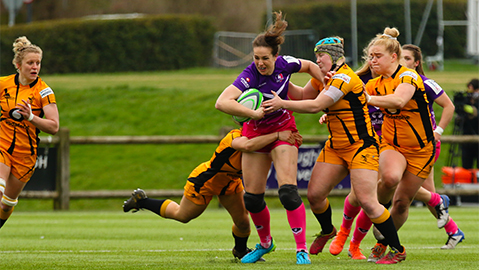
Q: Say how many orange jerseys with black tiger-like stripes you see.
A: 4